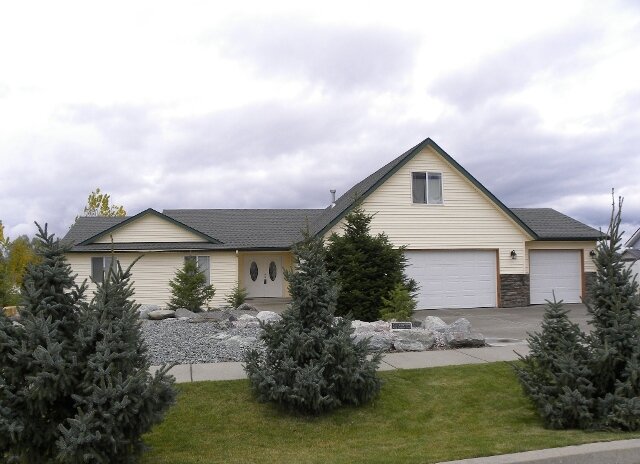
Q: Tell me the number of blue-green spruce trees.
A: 5